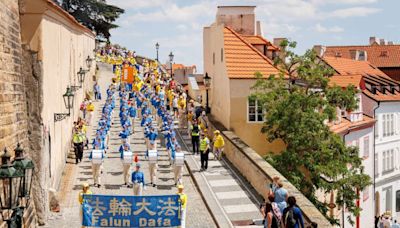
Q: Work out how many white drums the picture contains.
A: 4